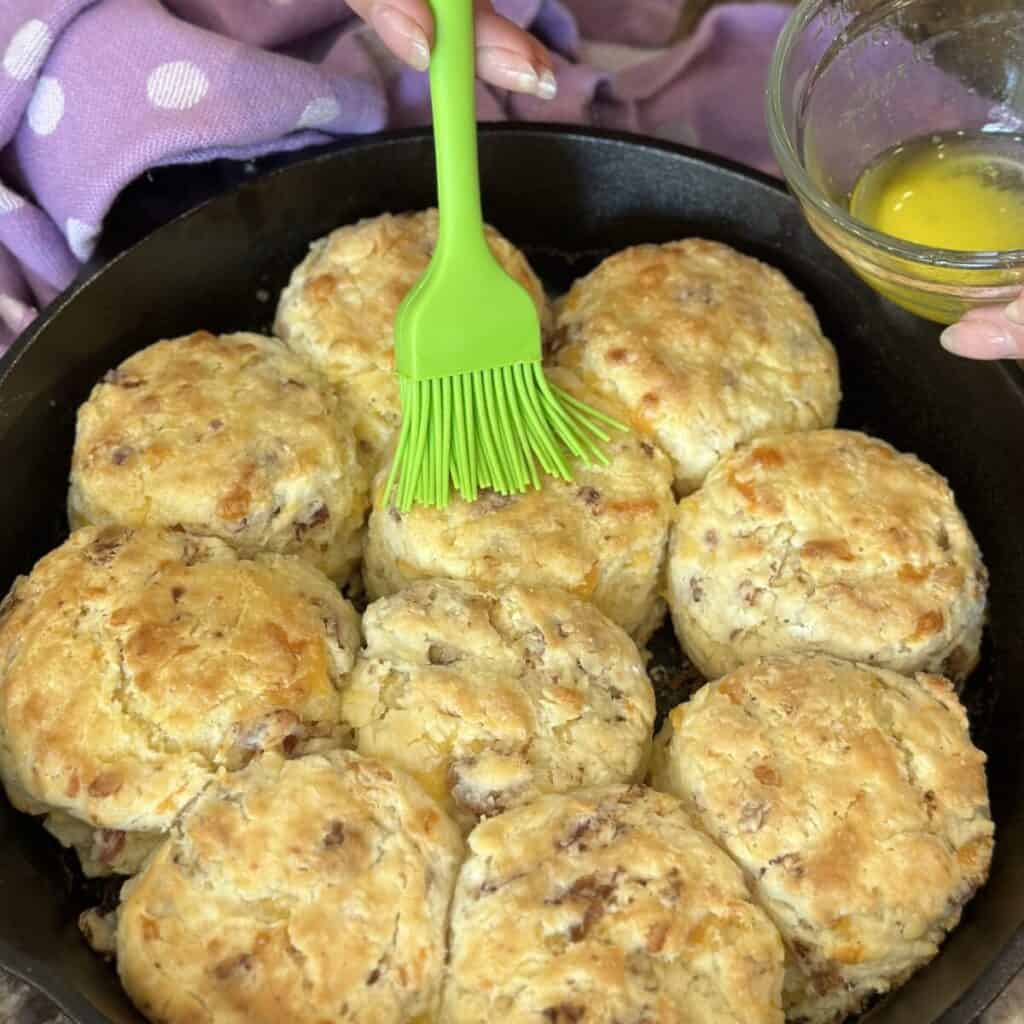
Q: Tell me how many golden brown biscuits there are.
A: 10